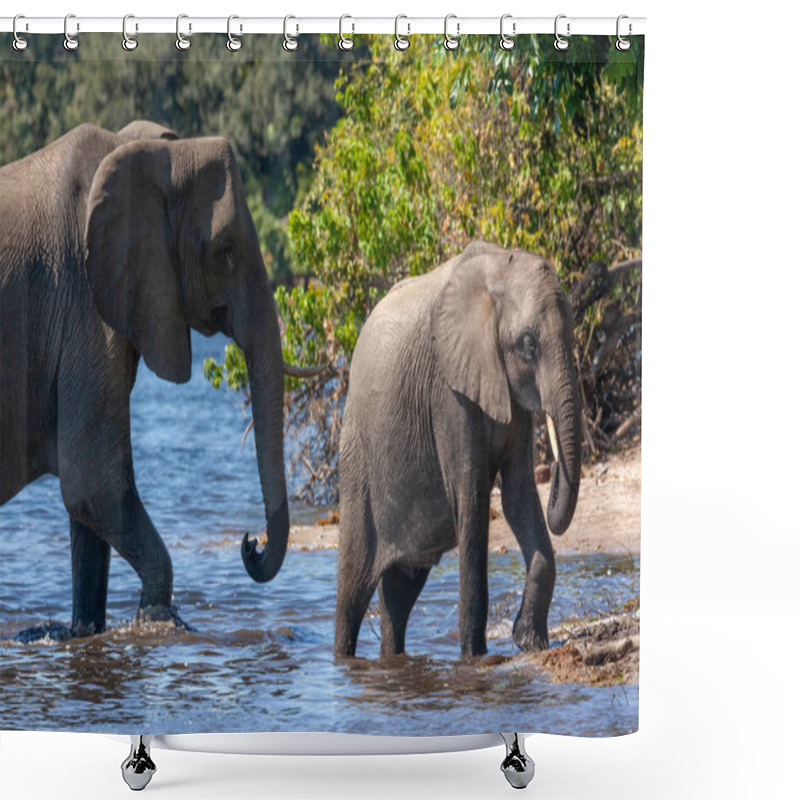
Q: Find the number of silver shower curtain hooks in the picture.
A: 12